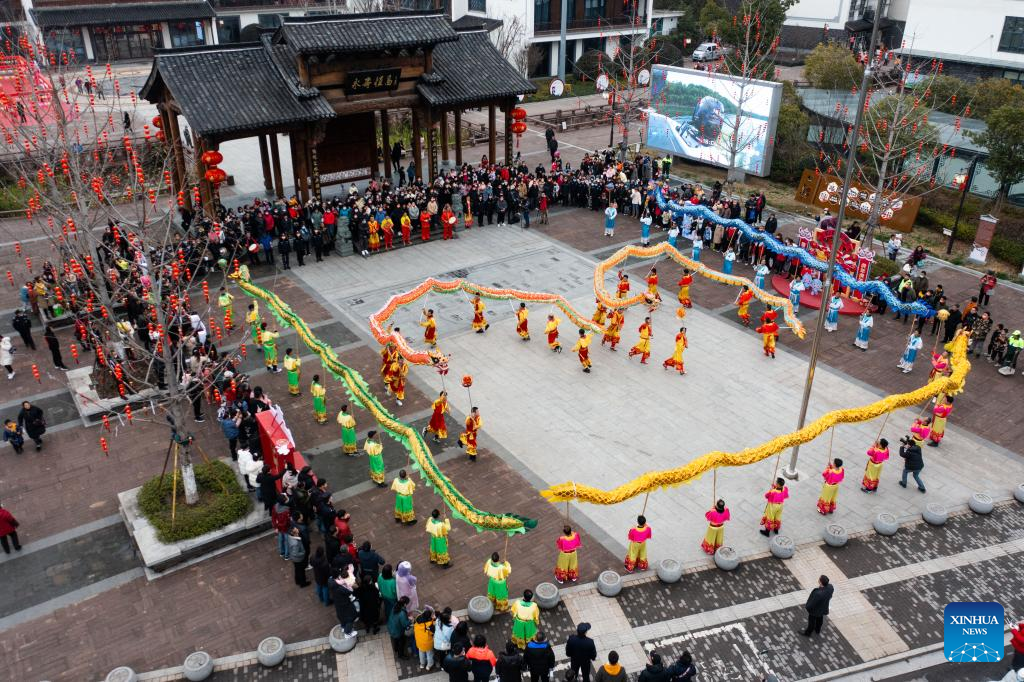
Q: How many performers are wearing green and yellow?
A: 11